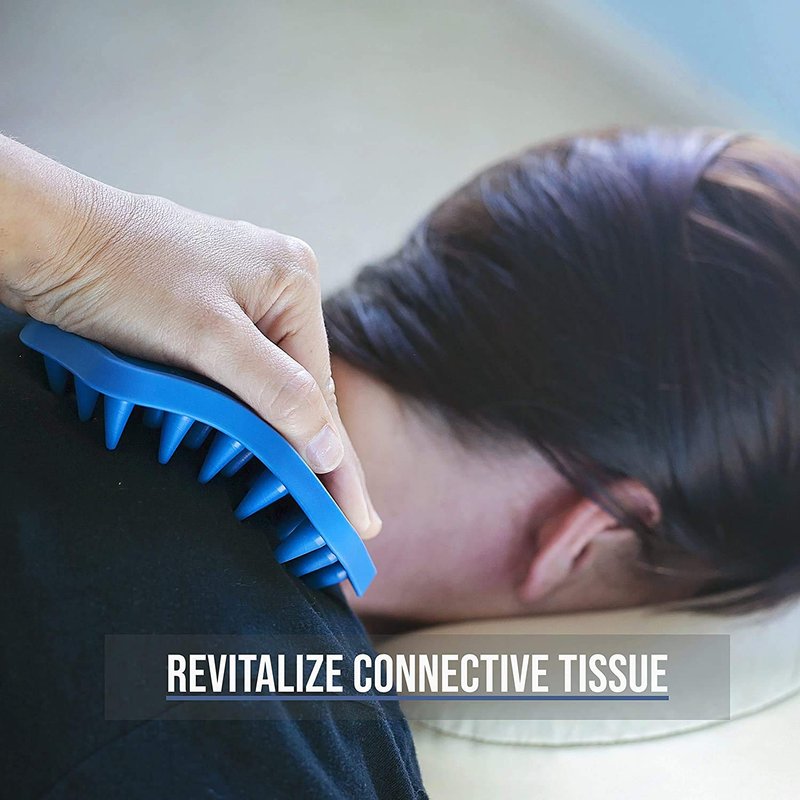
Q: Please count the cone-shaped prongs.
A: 13